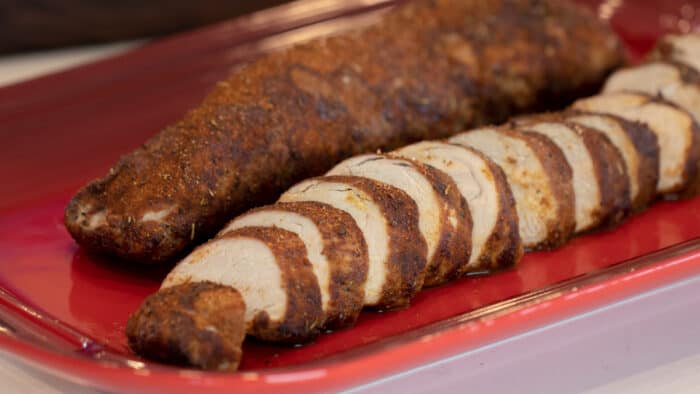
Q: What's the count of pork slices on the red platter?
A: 12